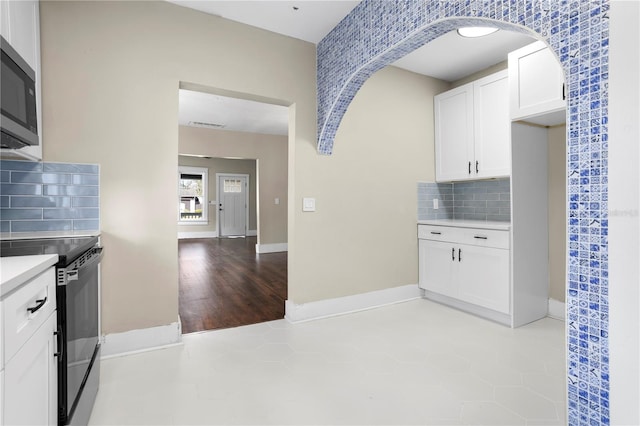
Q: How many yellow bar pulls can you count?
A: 0